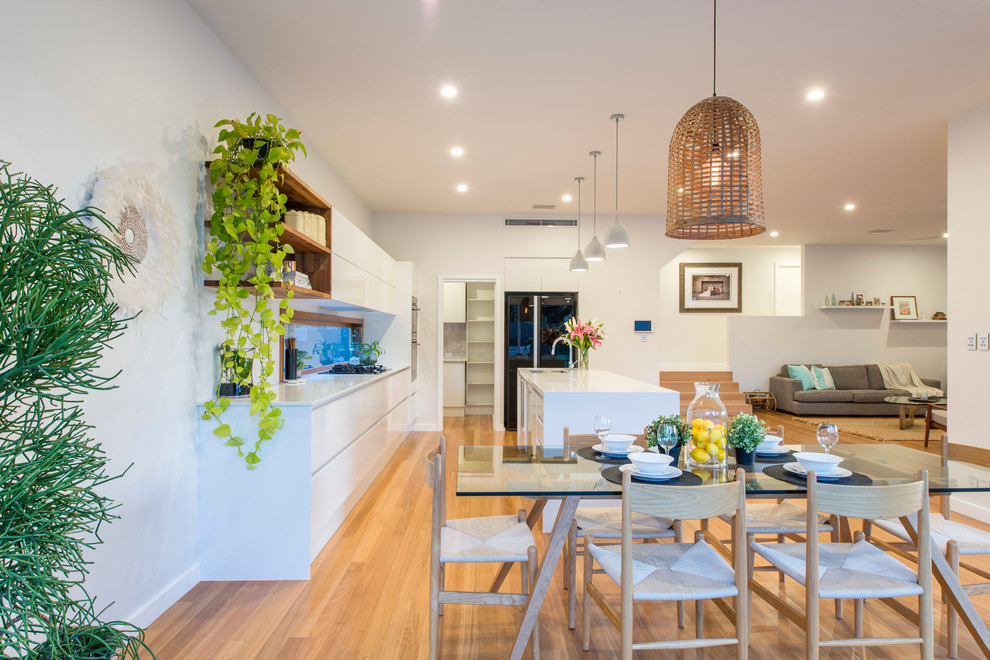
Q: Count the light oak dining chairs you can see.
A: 6